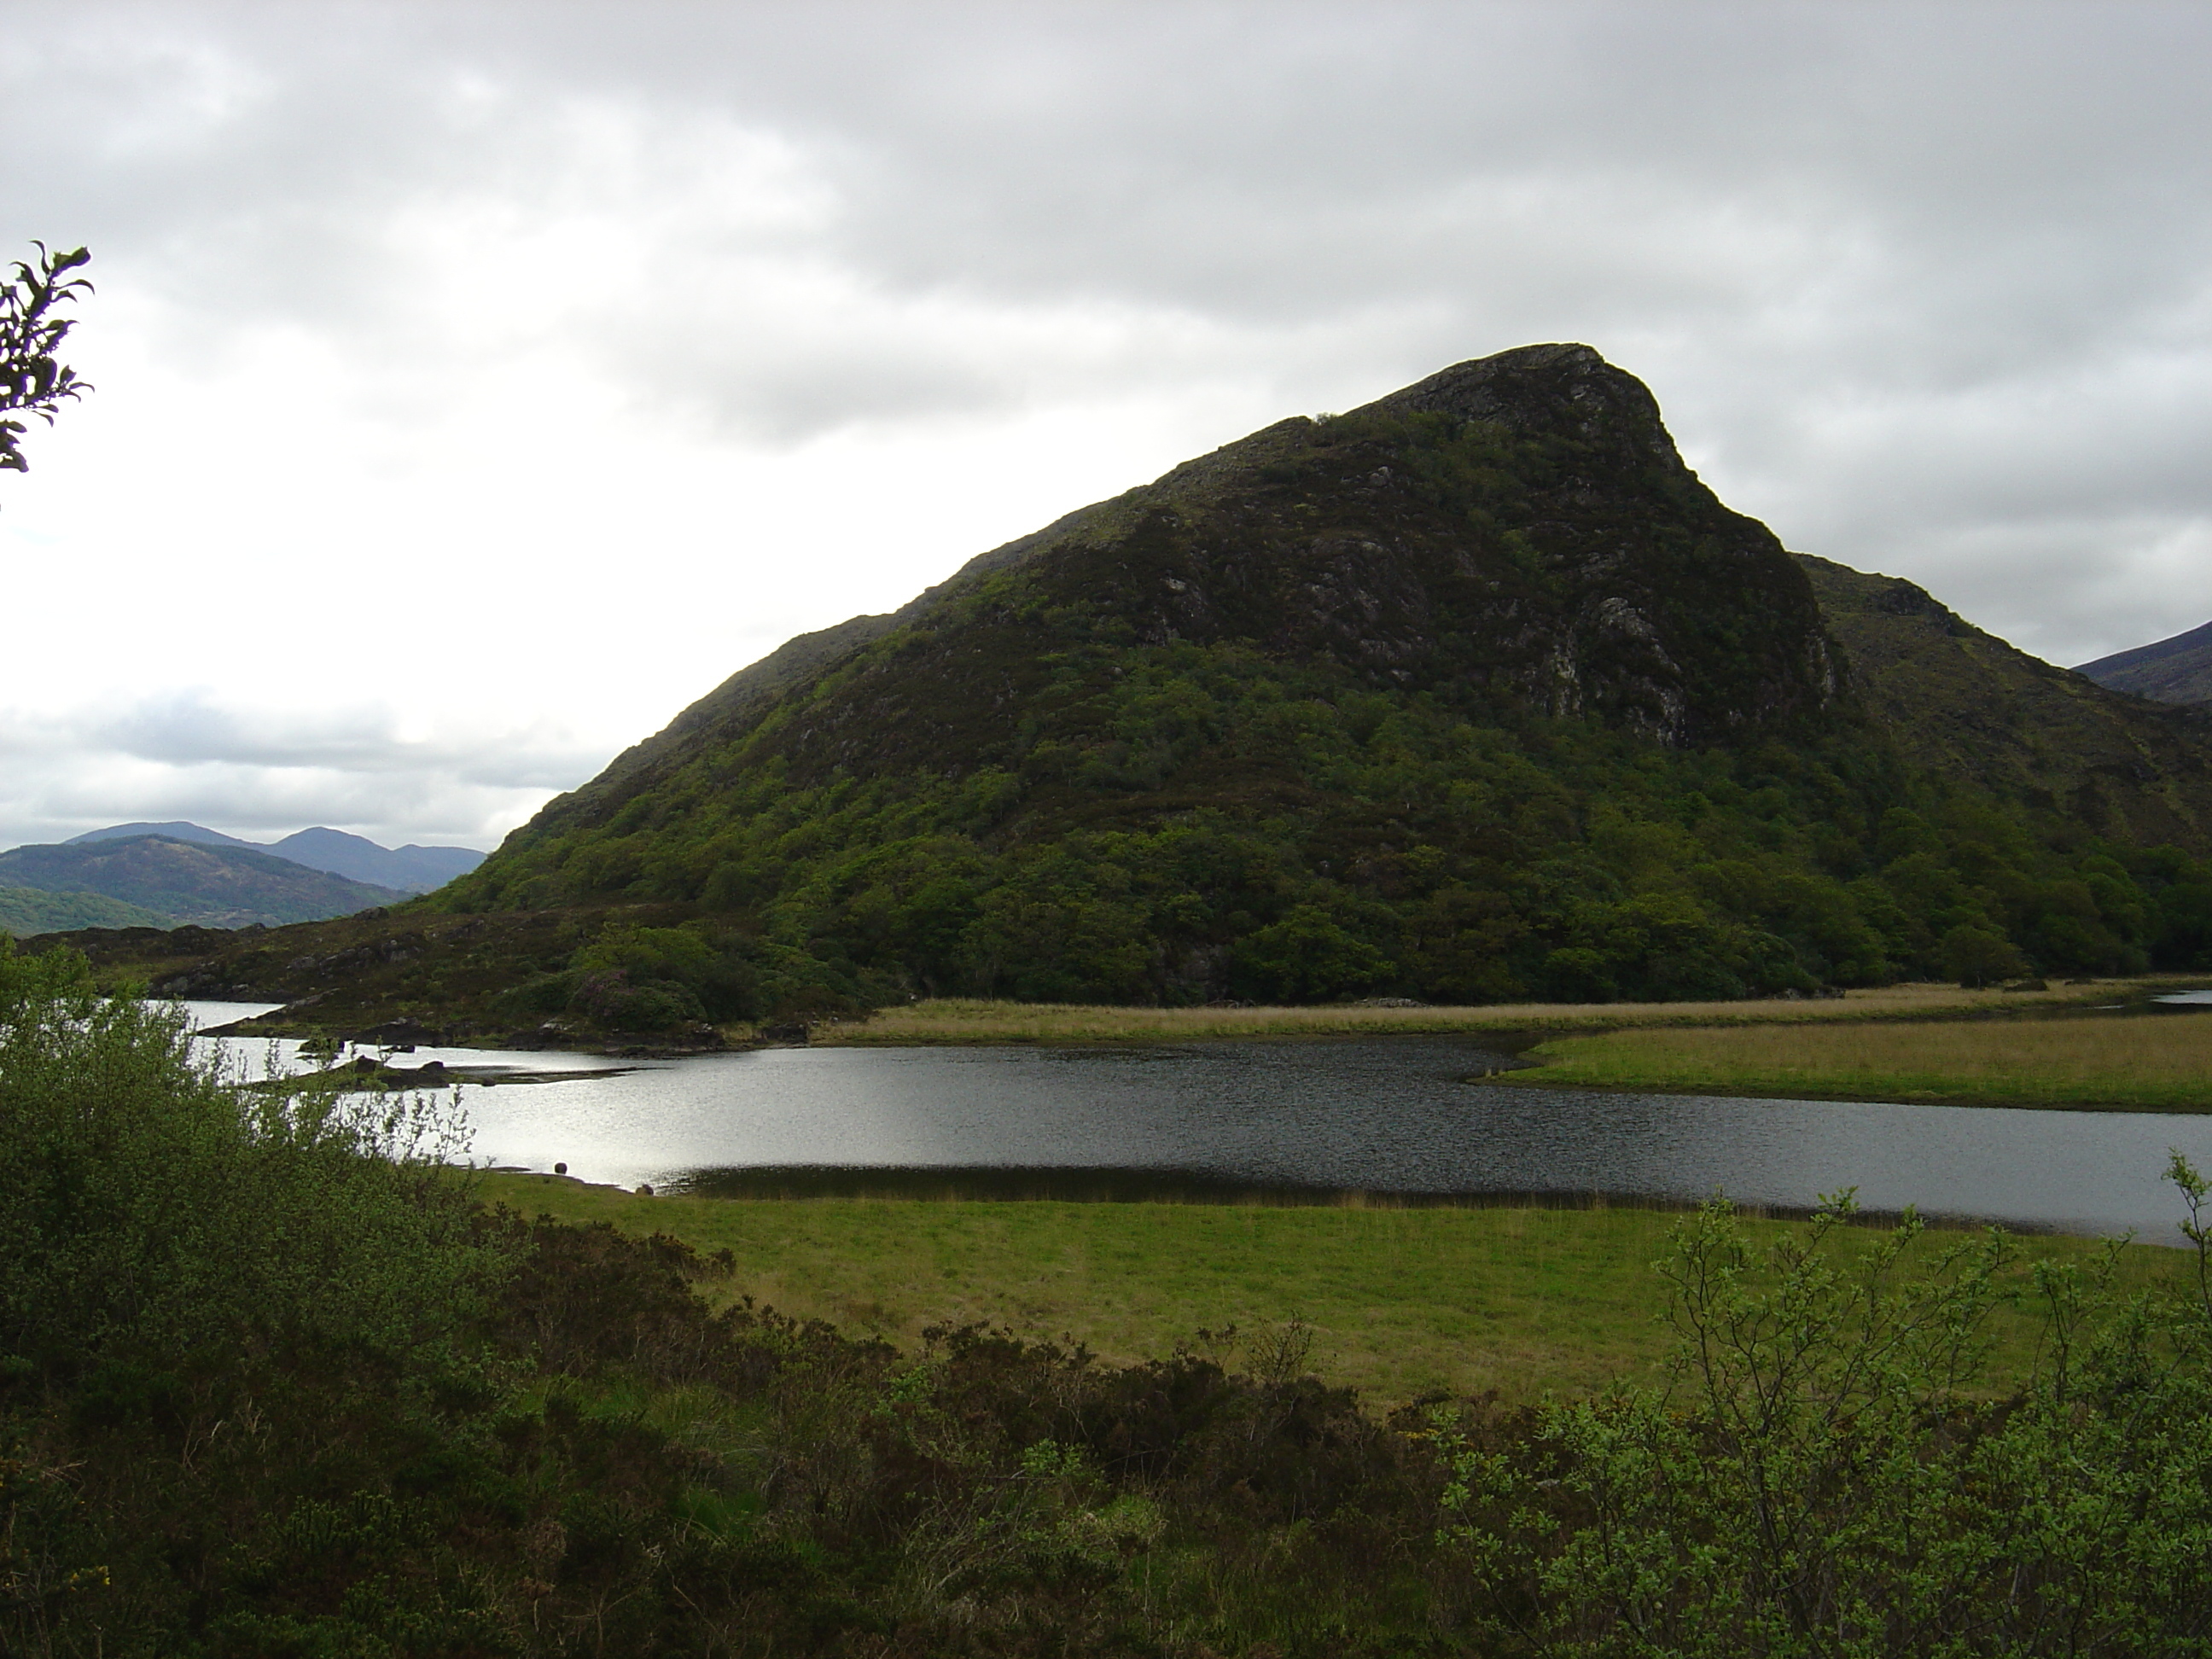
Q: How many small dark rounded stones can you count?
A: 2